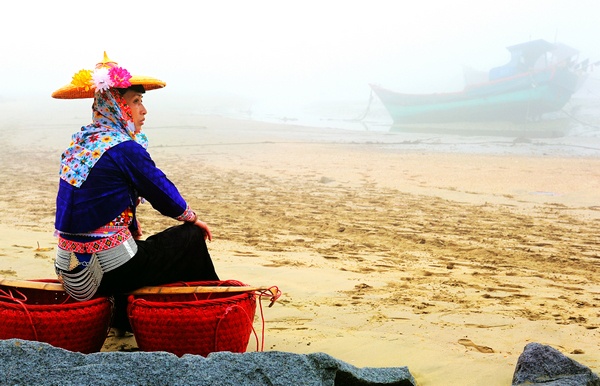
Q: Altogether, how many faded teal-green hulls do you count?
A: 1